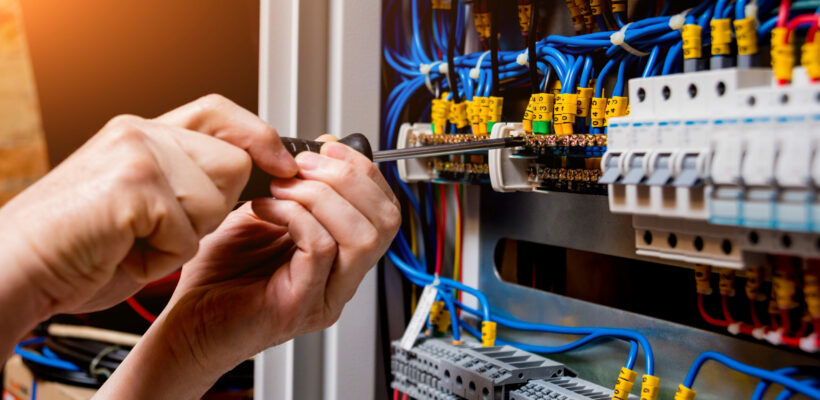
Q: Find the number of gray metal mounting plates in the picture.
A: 1